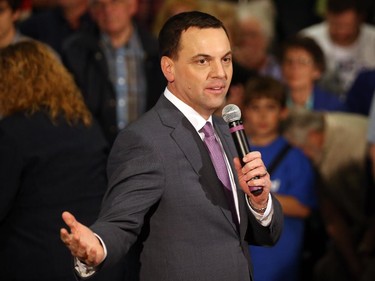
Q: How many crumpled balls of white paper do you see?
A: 0